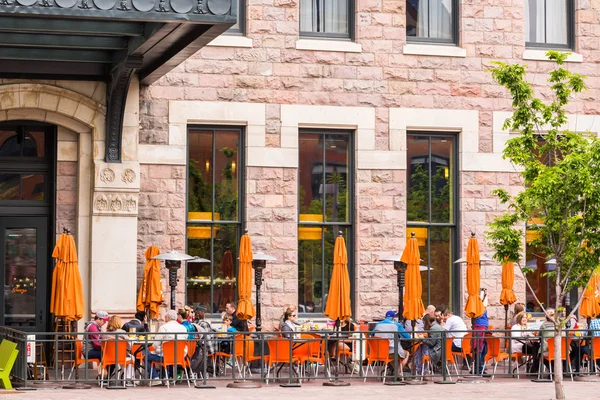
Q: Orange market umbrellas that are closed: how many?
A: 8